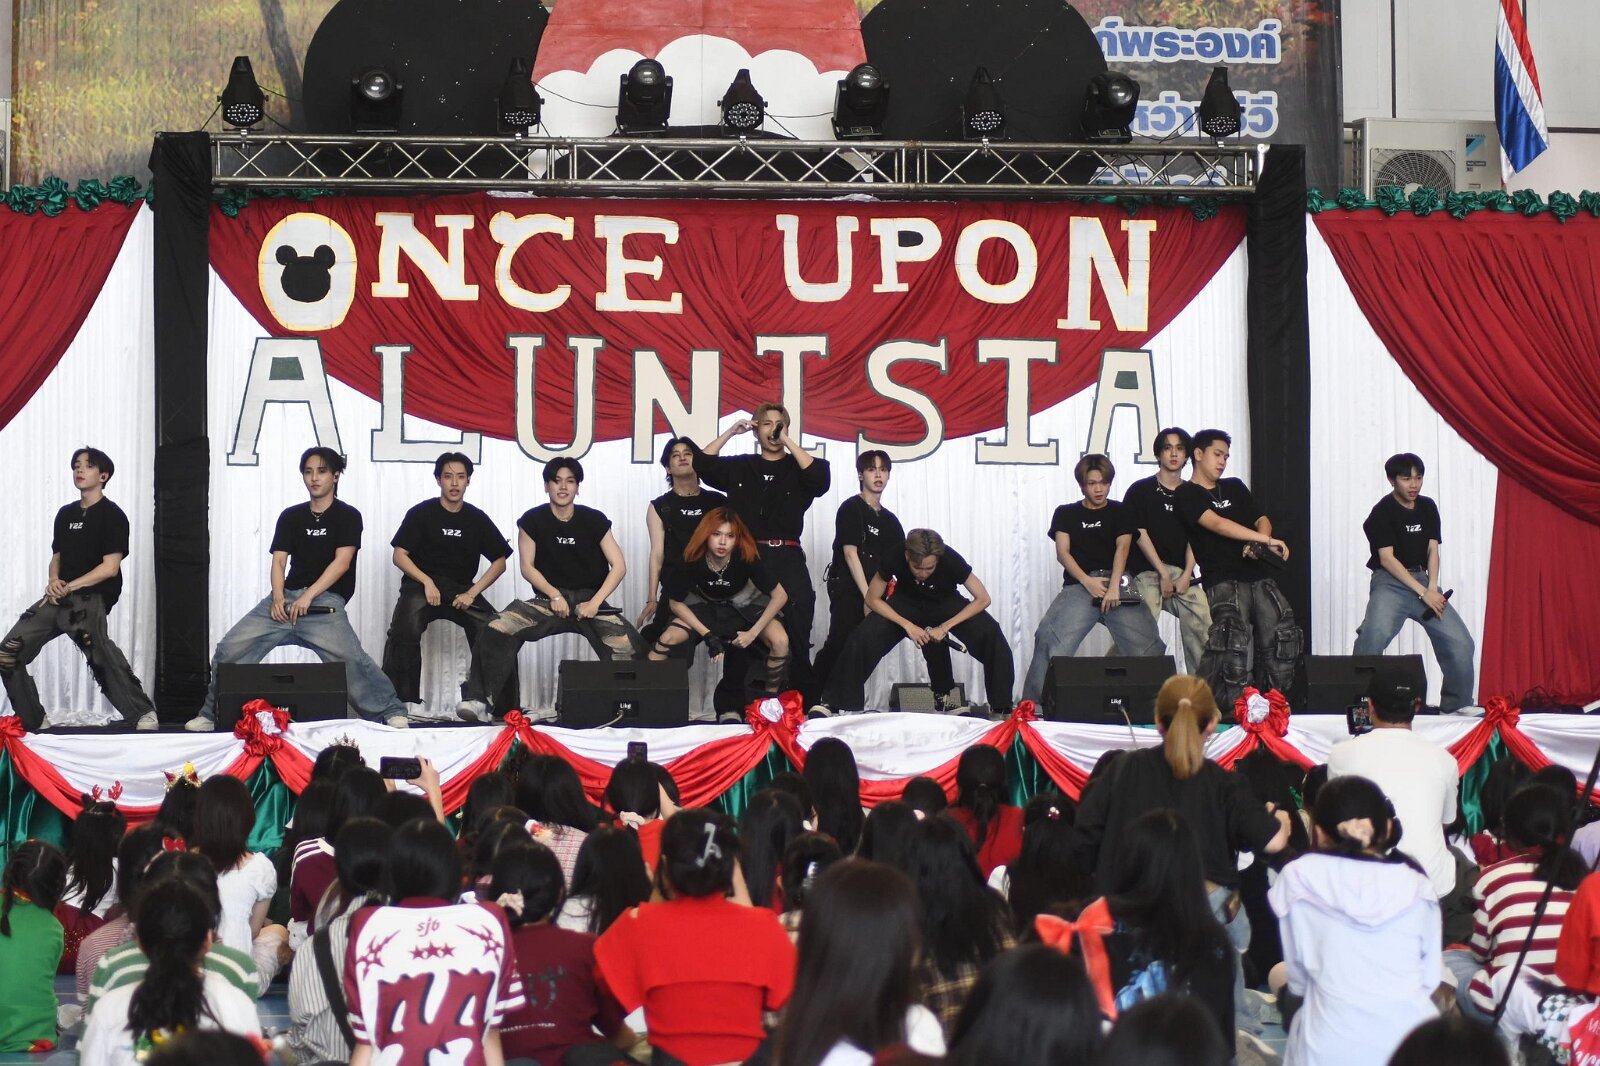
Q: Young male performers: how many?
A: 13